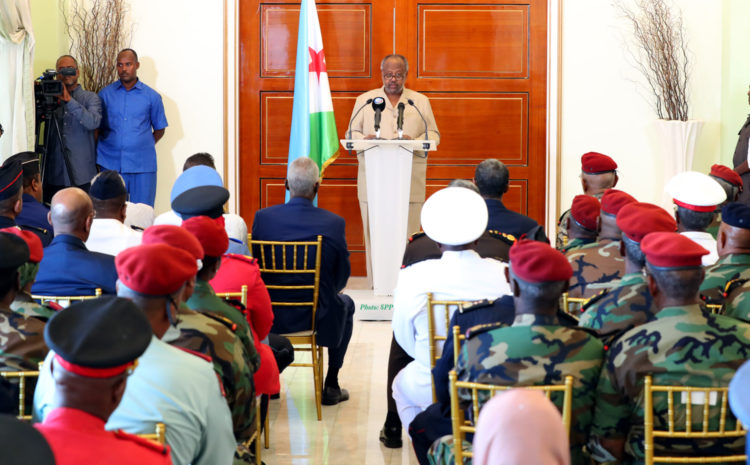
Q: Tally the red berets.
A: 11